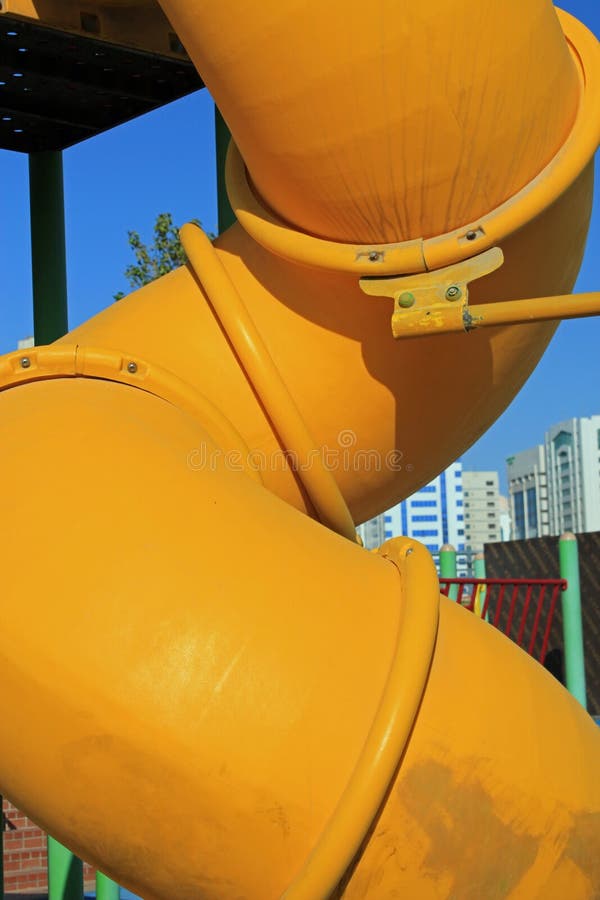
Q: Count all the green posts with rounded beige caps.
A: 3